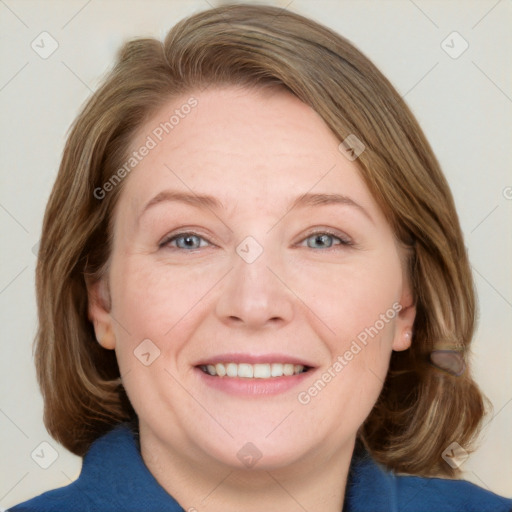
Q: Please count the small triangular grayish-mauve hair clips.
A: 1